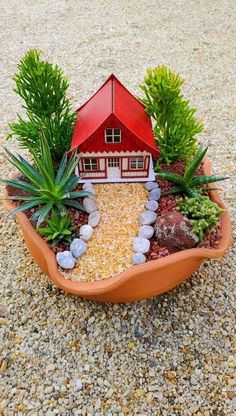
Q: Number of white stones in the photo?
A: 14